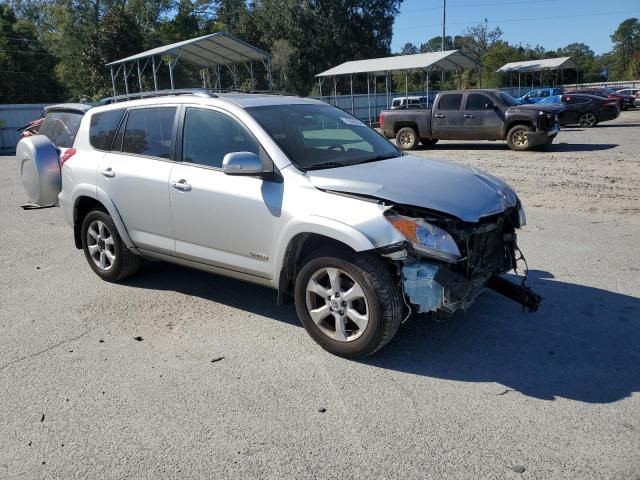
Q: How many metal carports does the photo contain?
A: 3